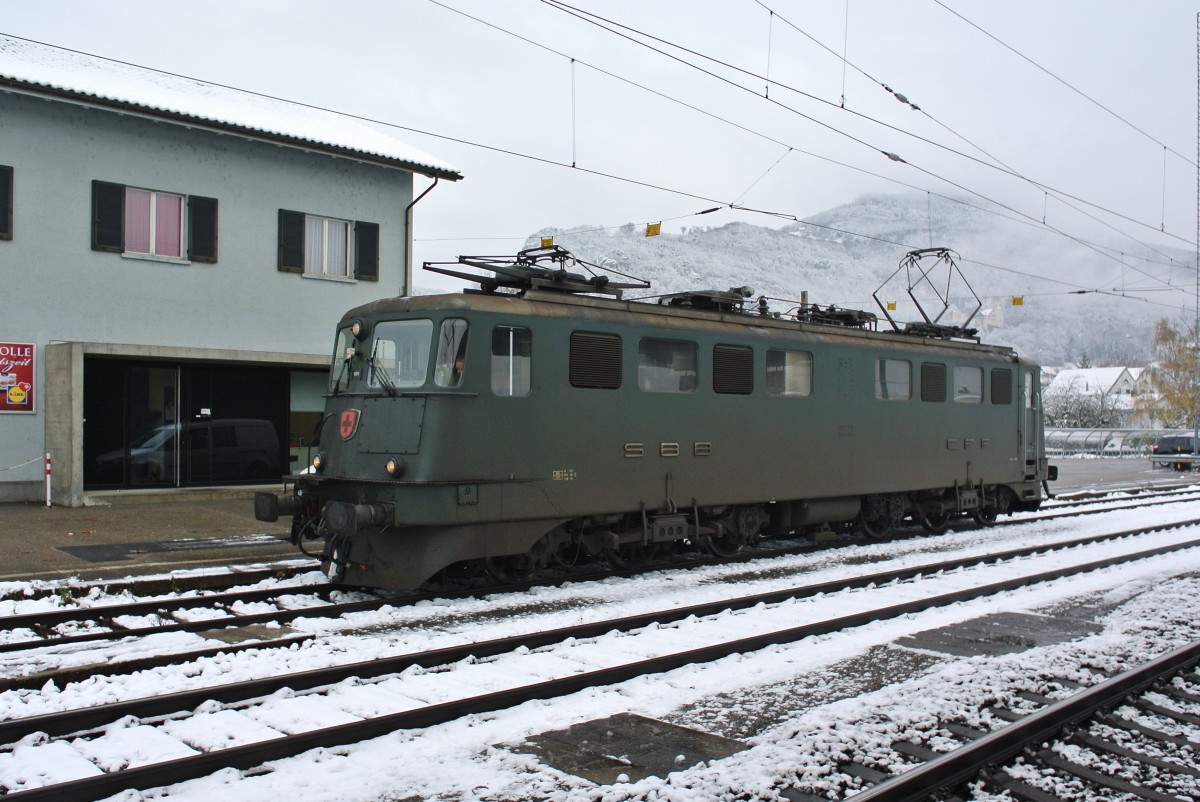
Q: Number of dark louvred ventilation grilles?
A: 4